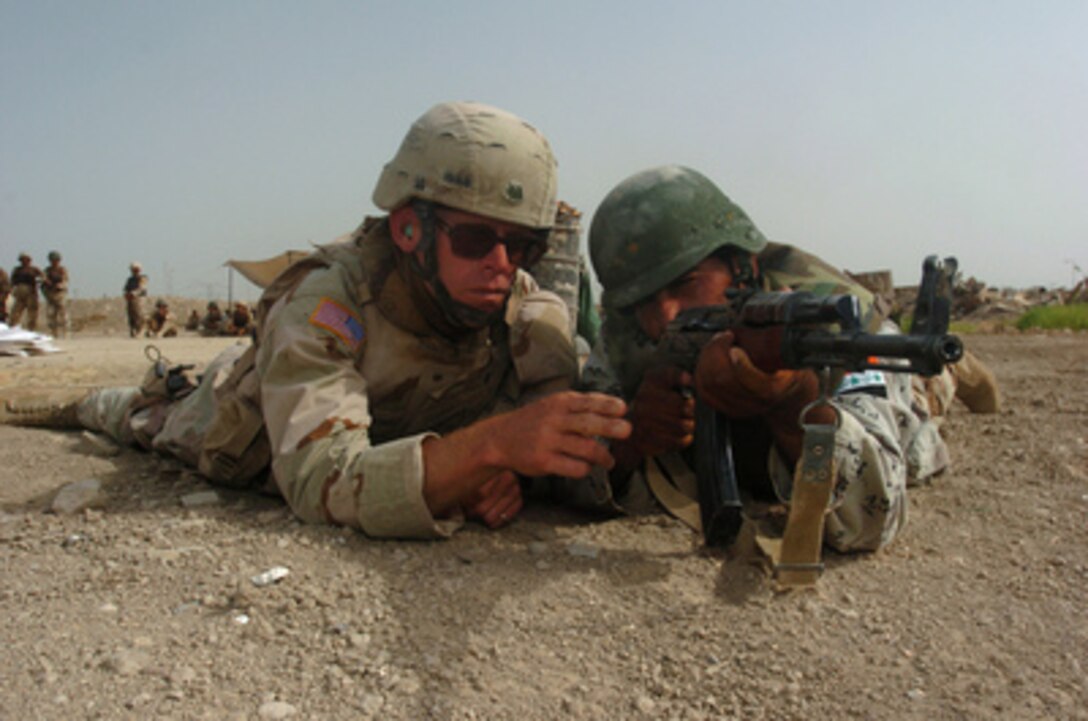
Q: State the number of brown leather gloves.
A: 0